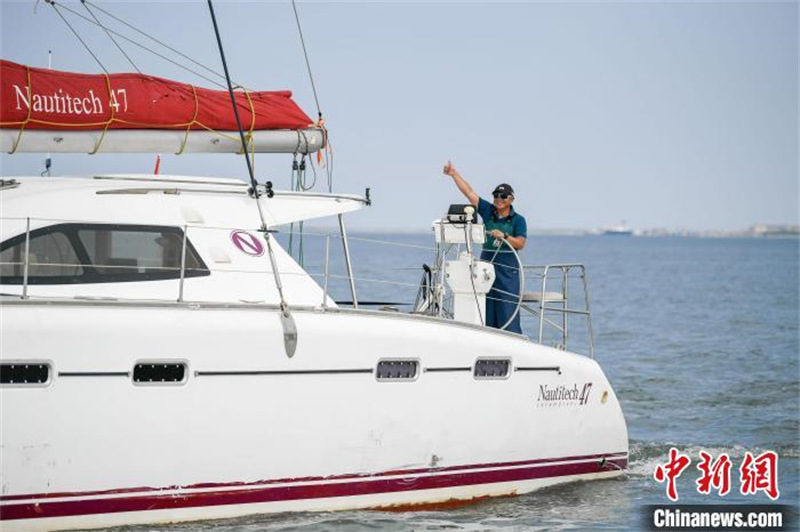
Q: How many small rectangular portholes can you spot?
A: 4